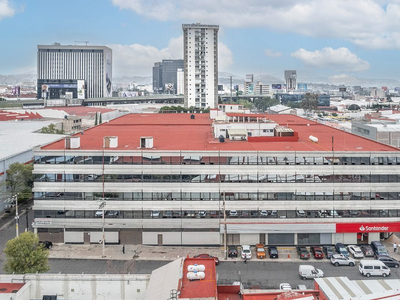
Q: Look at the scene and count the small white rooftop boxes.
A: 3